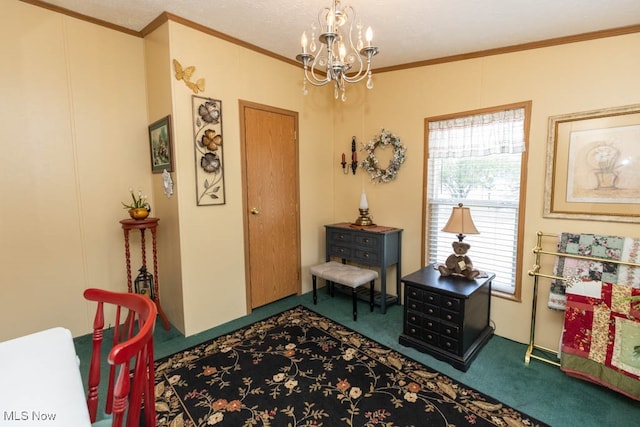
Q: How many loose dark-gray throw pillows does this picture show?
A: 0